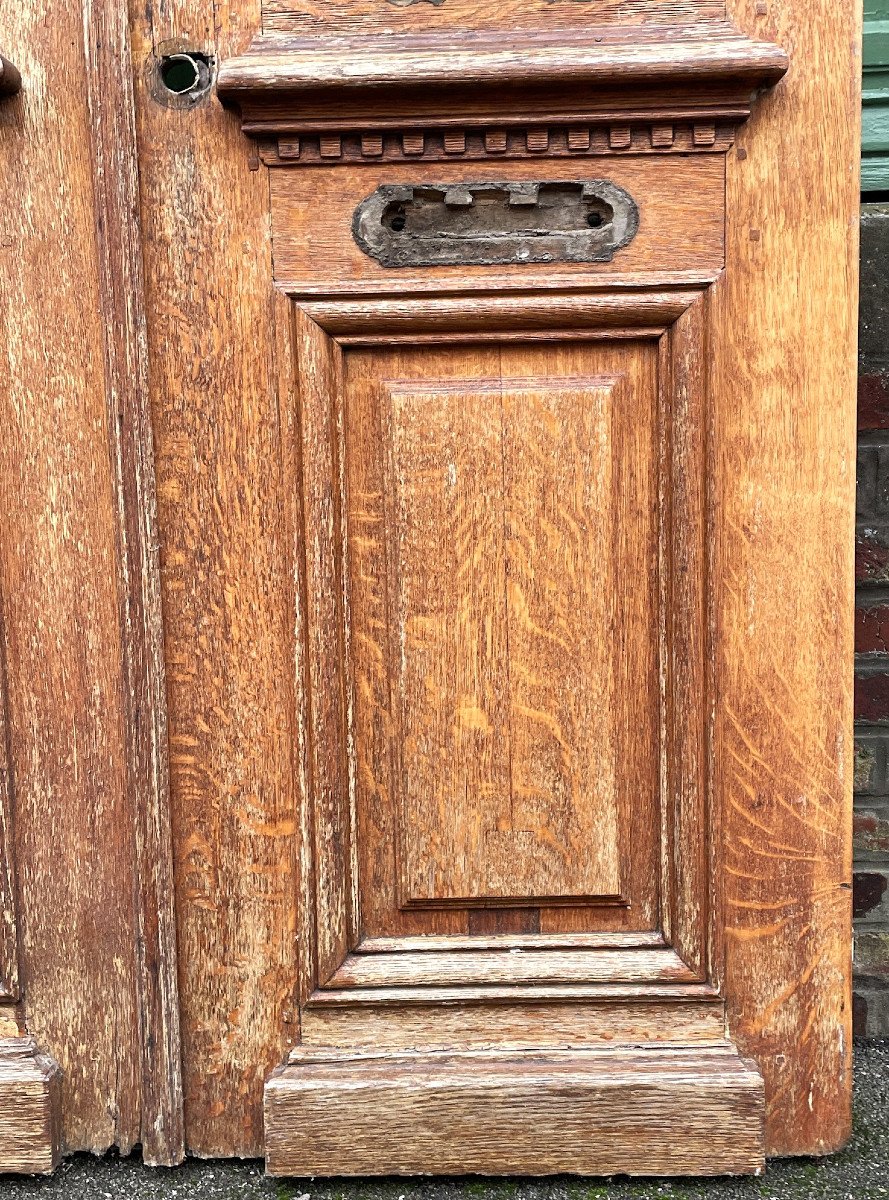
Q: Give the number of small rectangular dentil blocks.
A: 11